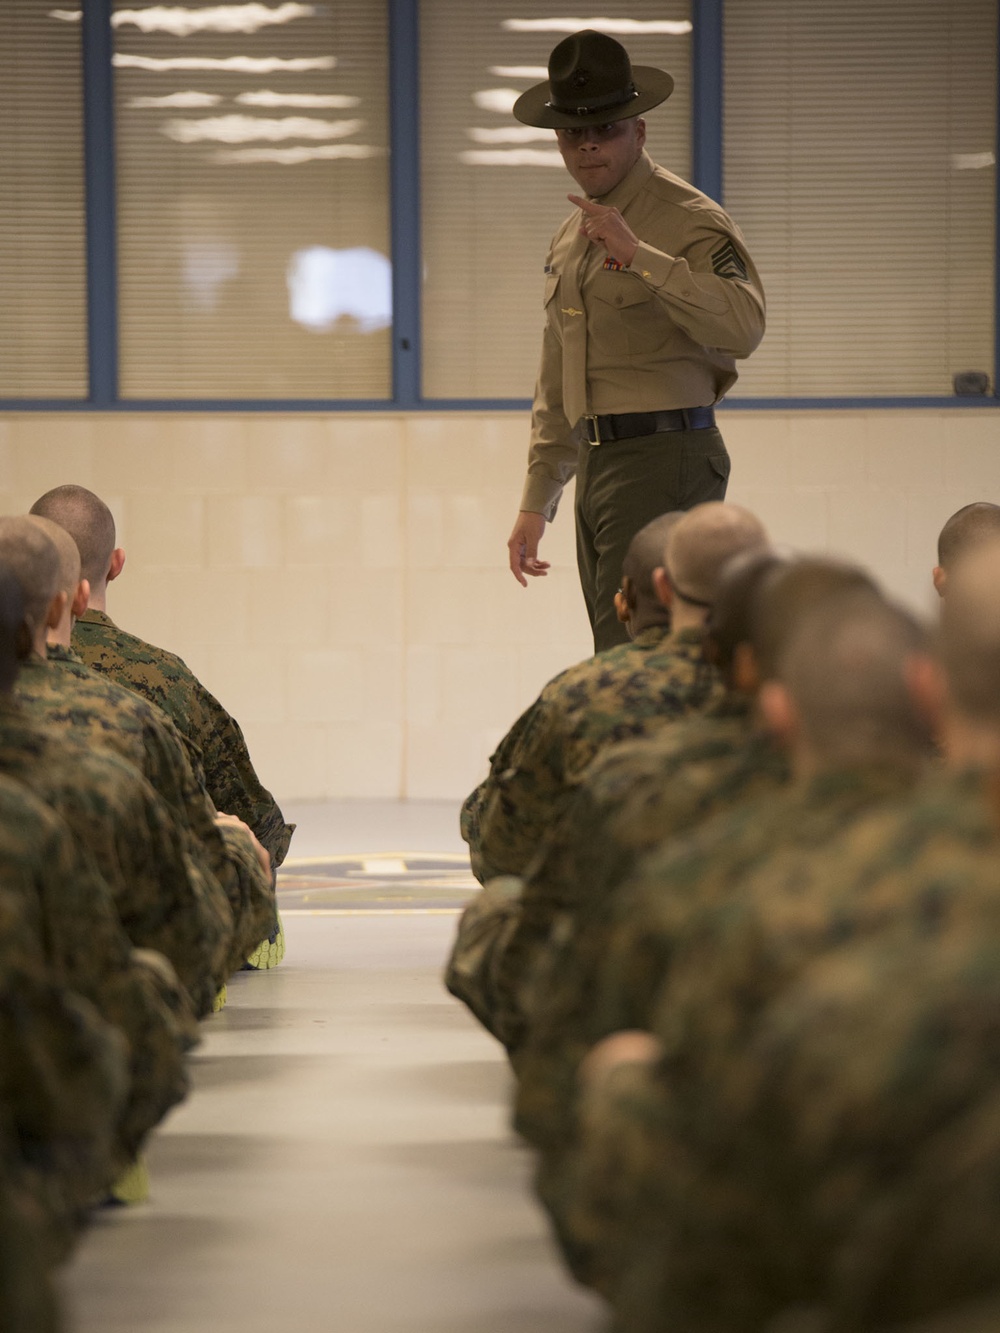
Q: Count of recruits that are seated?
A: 11